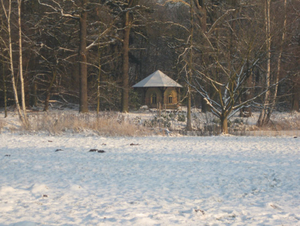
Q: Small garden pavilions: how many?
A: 1